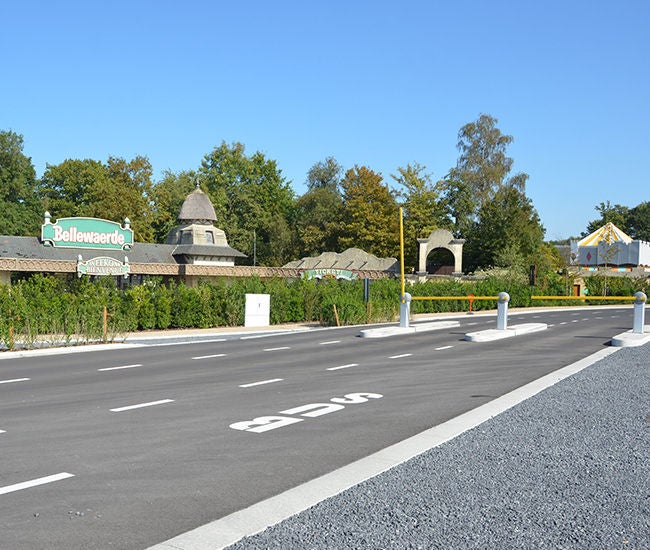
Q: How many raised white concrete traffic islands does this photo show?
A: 3